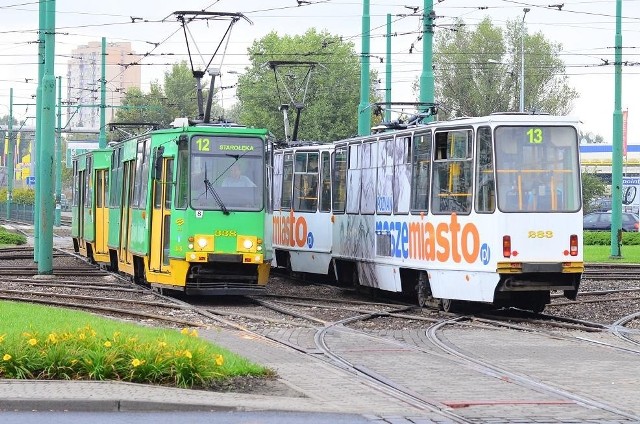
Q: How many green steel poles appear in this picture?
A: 9